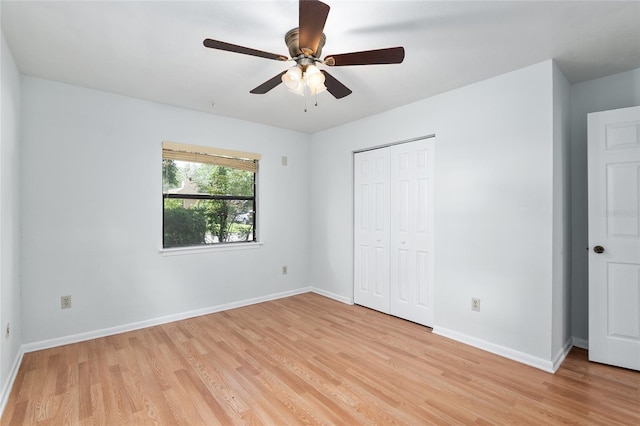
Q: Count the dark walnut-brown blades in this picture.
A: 5